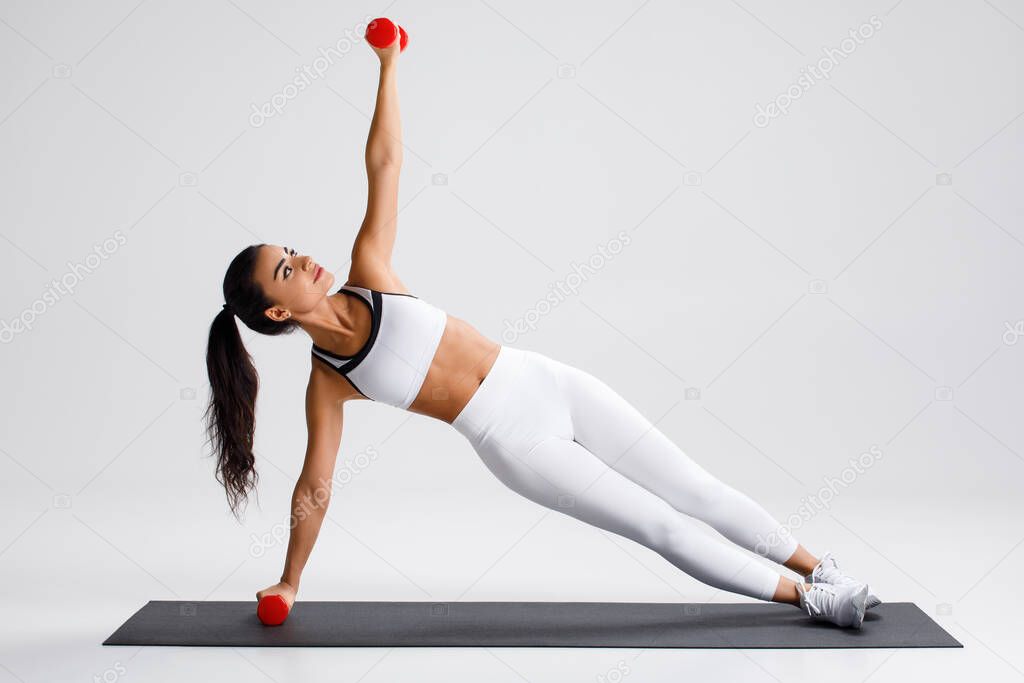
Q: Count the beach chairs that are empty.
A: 0